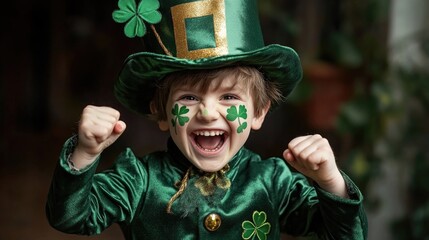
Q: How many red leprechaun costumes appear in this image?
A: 0